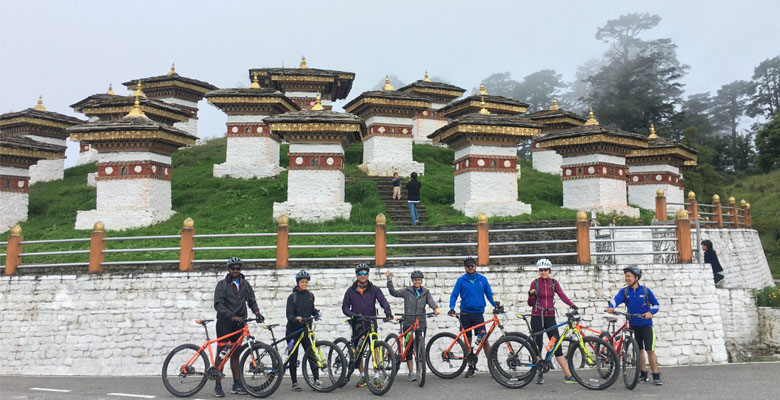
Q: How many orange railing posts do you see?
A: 14